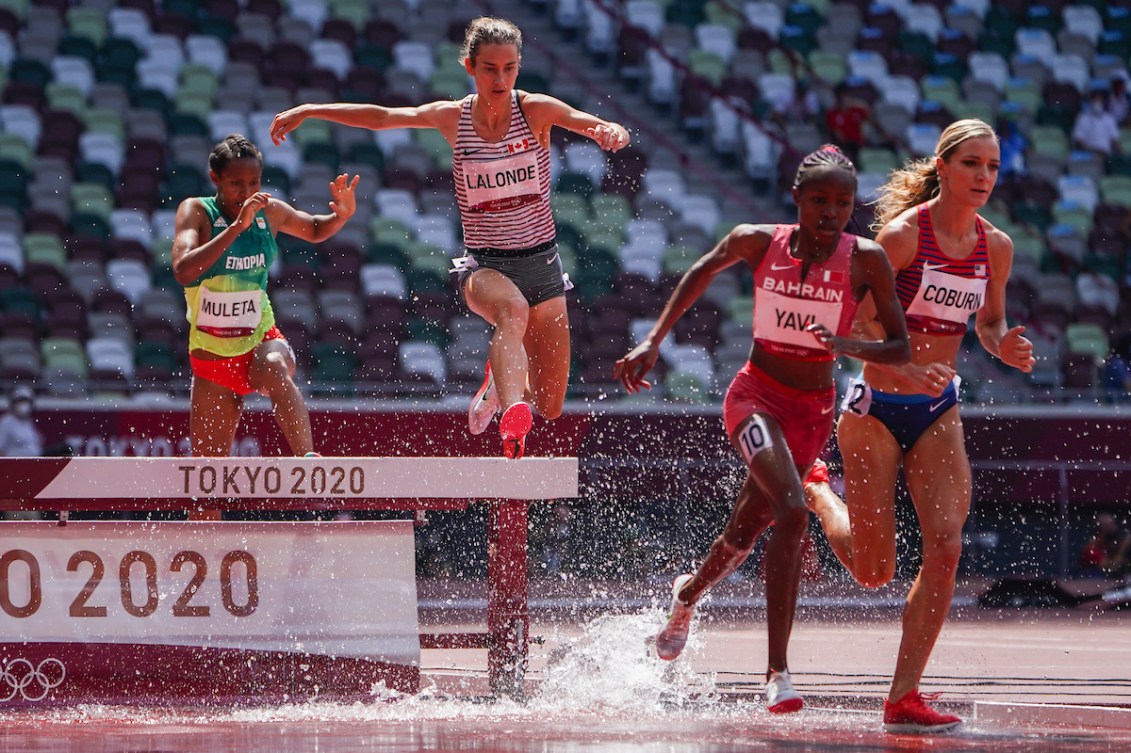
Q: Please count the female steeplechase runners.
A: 4